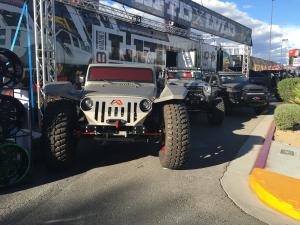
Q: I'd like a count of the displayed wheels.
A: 3